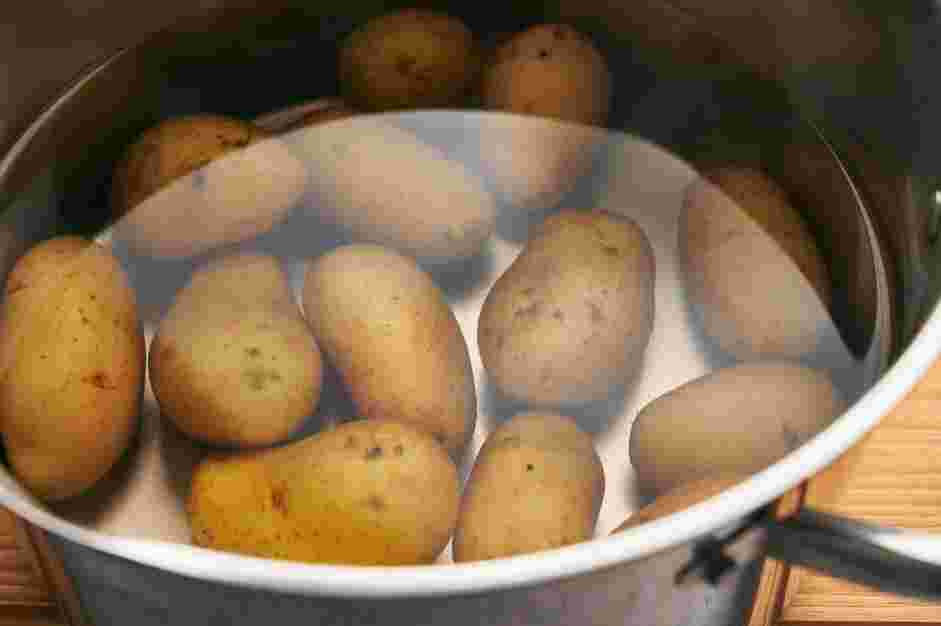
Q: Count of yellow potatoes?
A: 13